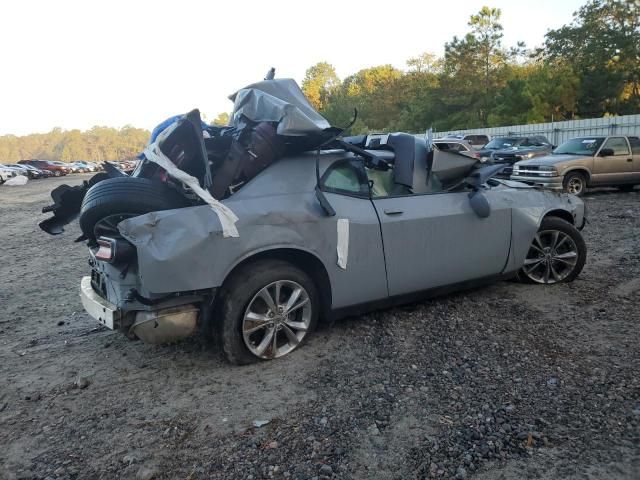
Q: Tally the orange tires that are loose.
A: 0